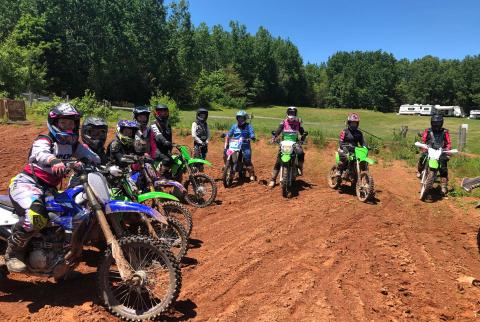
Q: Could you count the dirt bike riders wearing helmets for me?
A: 10